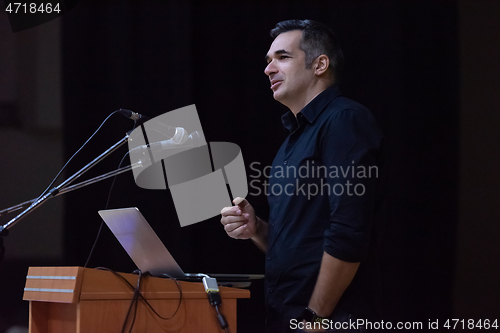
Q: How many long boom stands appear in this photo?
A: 2